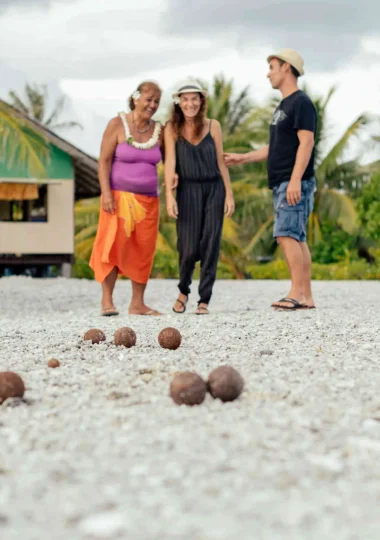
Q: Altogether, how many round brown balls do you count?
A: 7